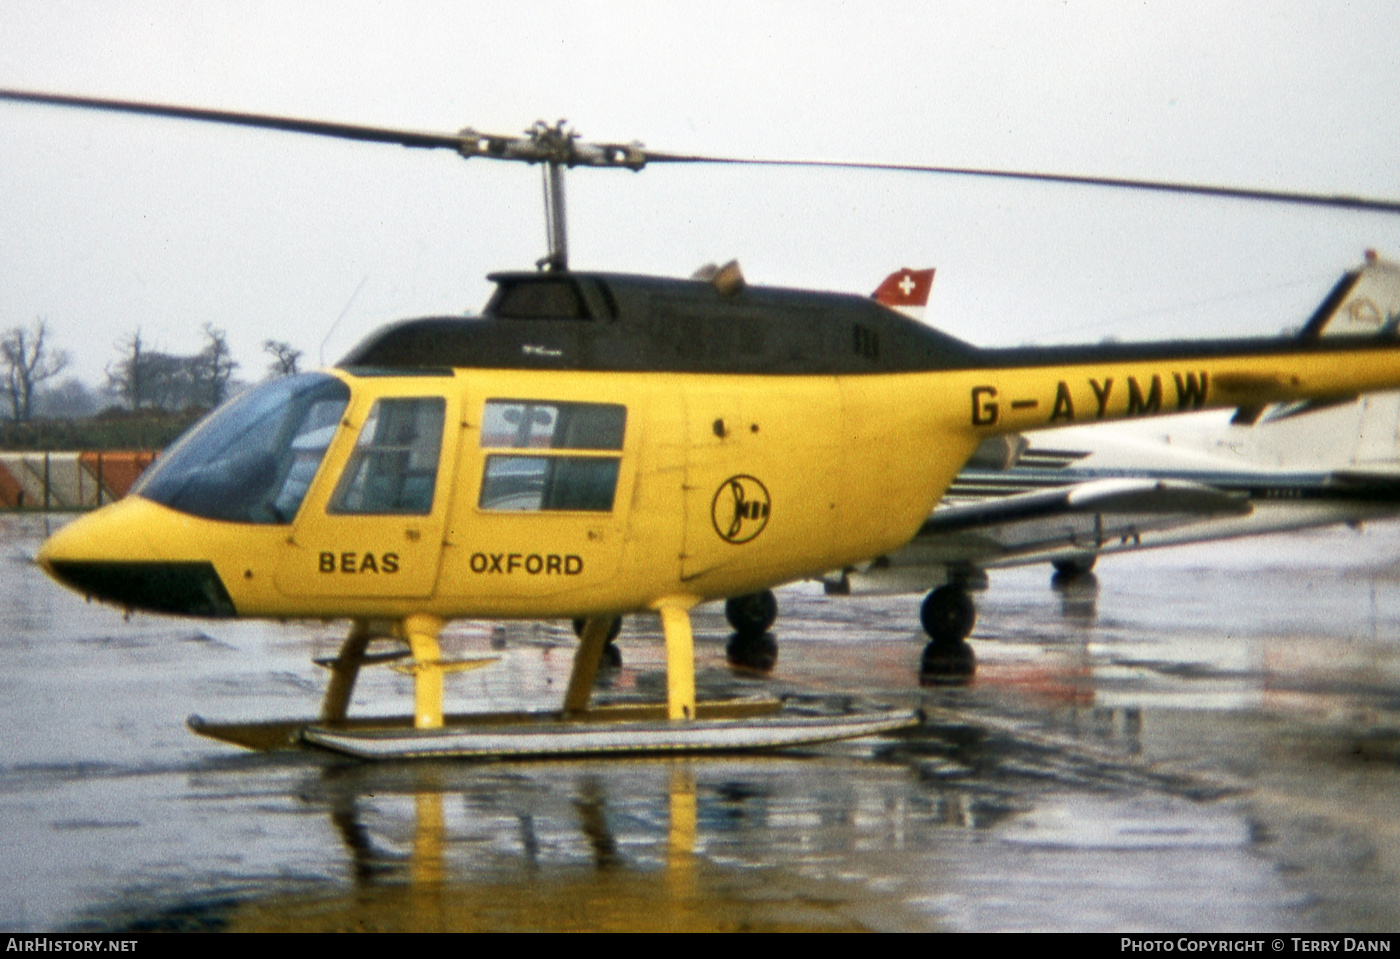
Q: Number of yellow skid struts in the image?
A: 4